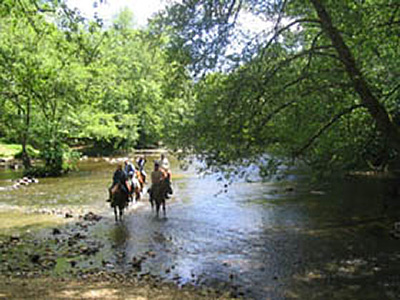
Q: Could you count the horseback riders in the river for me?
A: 5